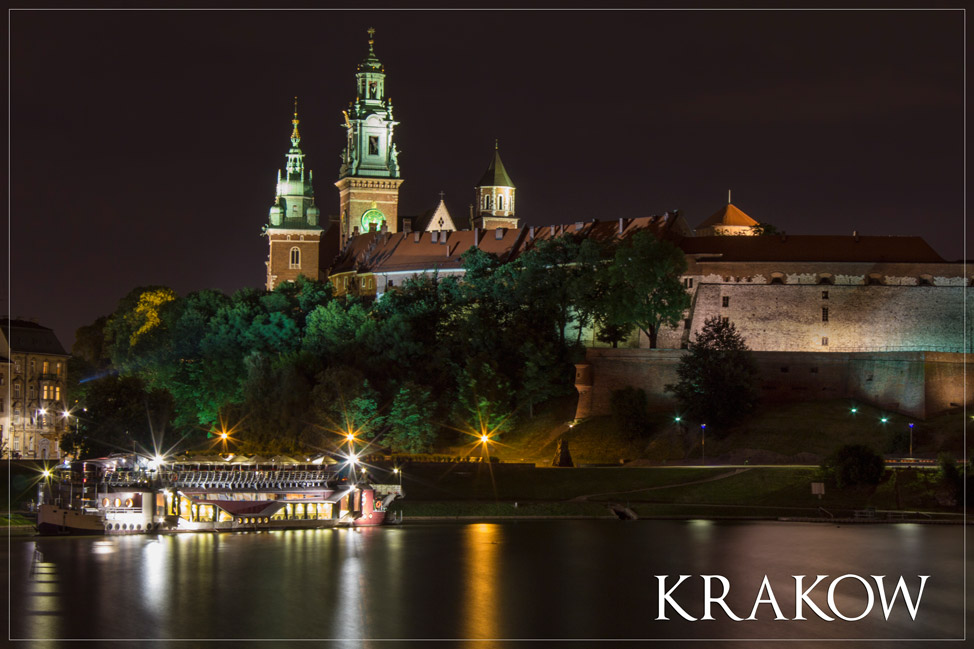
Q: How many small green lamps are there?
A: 3